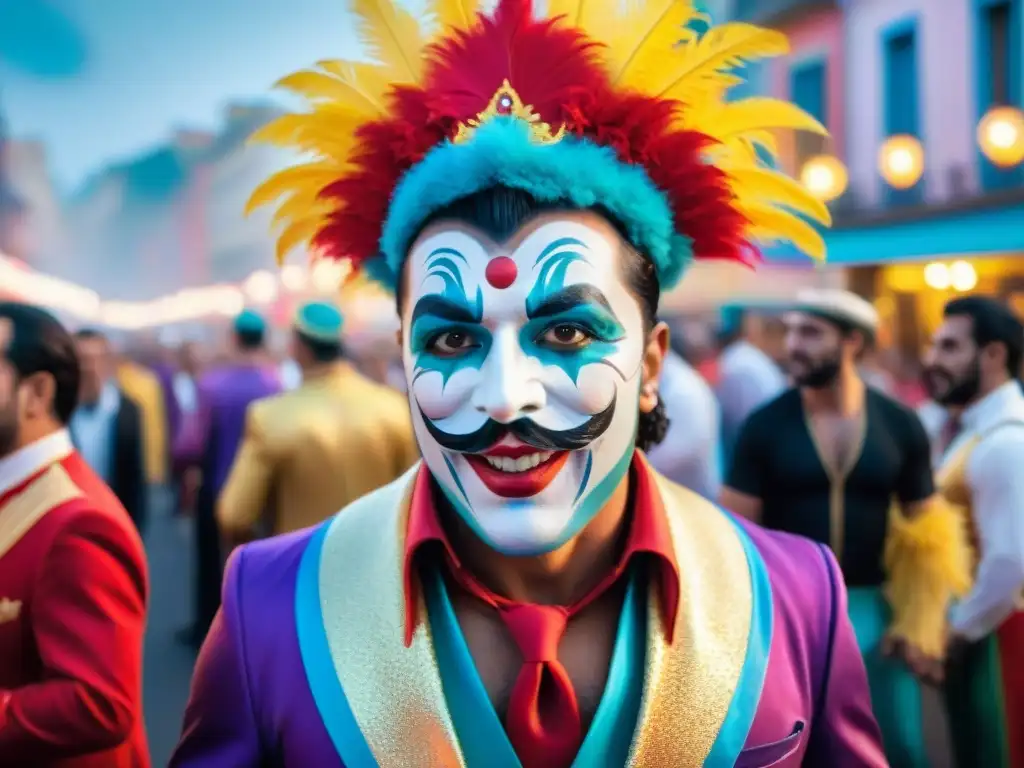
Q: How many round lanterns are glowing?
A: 3